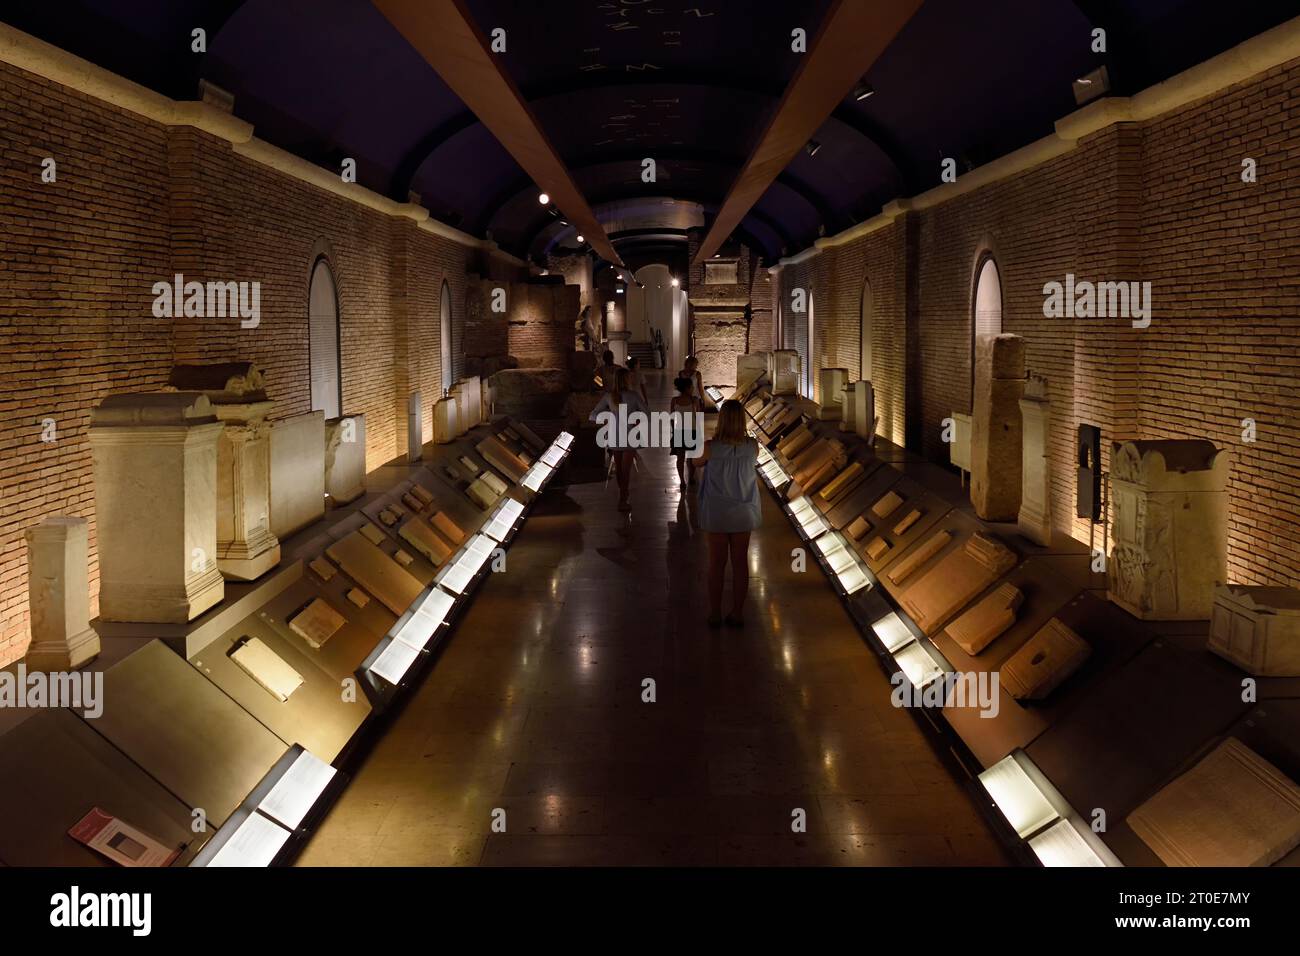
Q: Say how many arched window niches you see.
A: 6